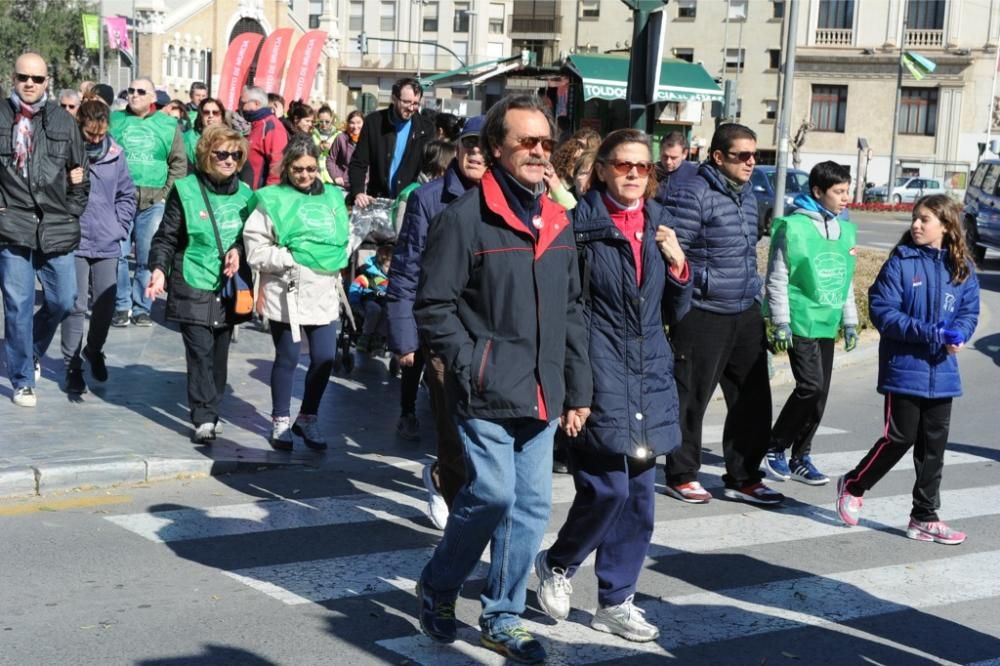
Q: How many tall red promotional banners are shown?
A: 3